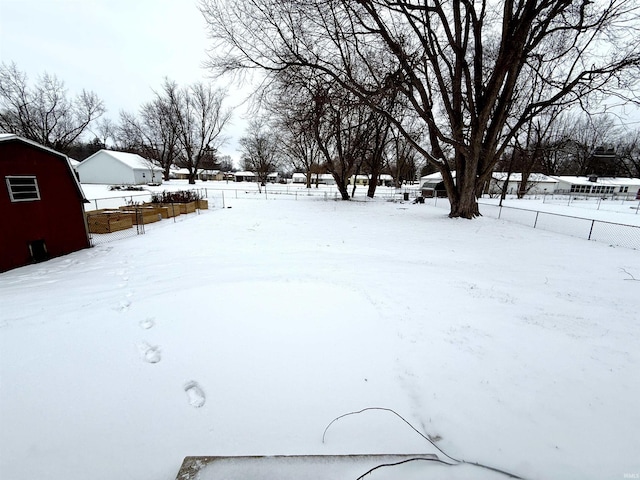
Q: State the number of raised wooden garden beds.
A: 5